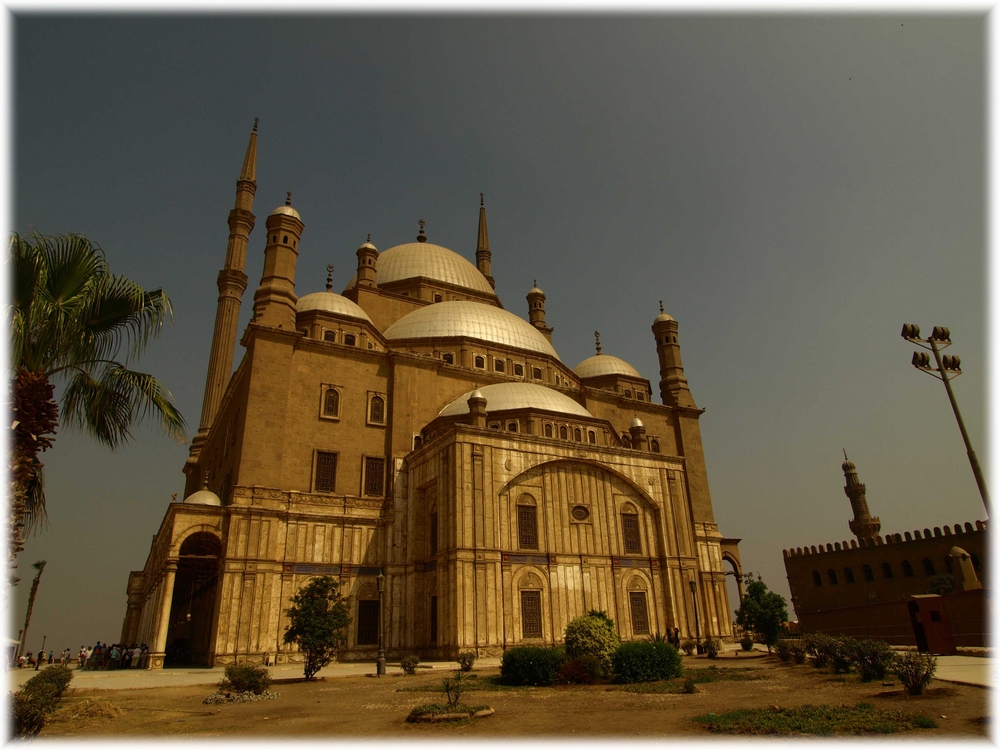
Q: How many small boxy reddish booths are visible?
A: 1